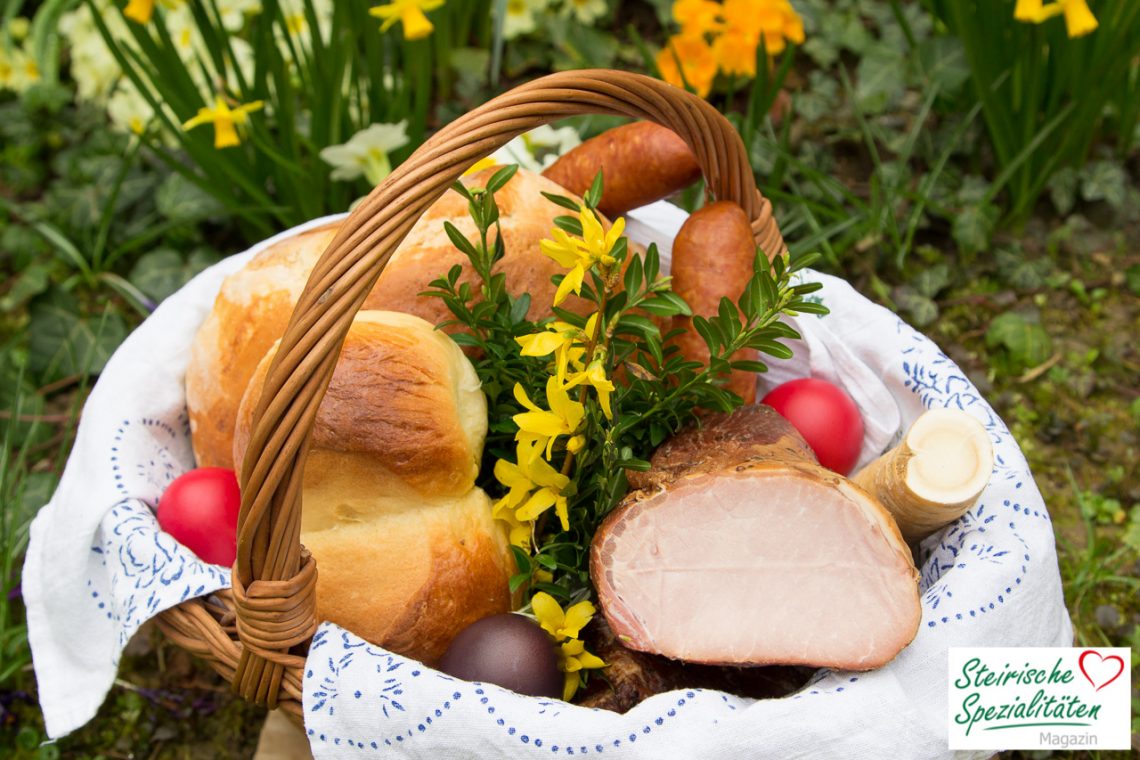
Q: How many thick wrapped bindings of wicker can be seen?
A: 2